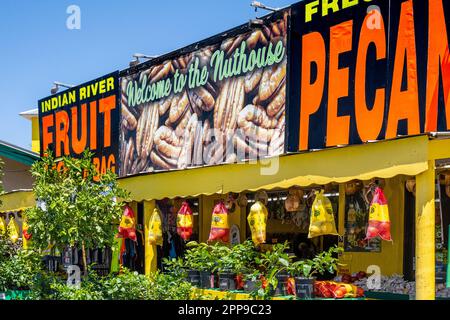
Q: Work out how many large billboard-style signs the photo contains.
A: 3